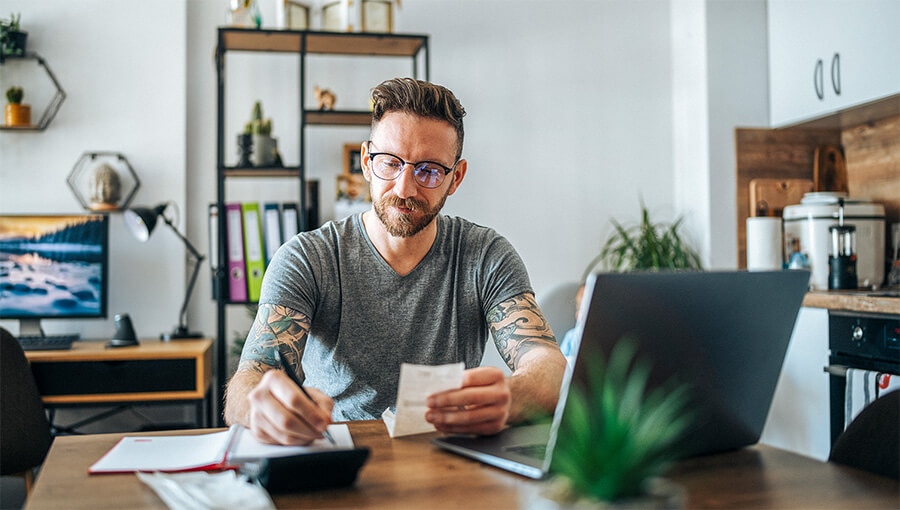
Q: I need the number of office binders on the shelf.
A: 5